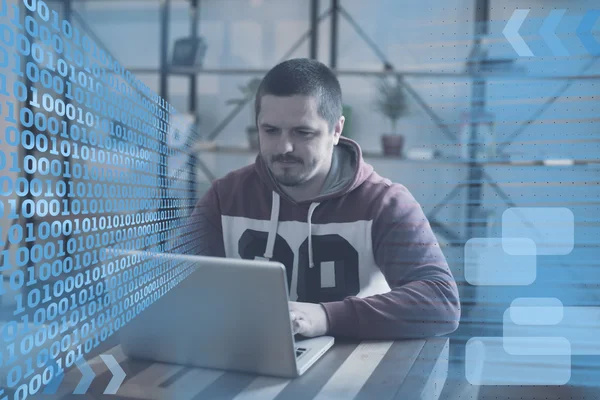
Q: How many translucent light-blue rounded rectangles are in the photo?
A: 5